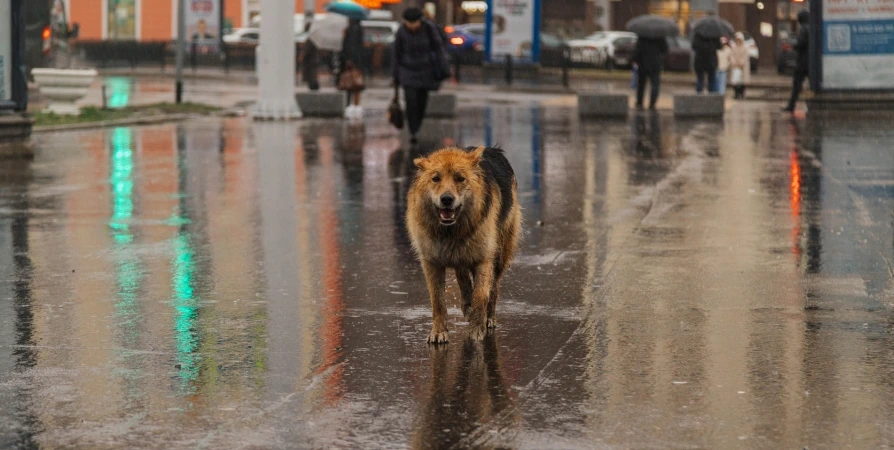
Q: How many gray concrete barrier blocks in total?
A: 4